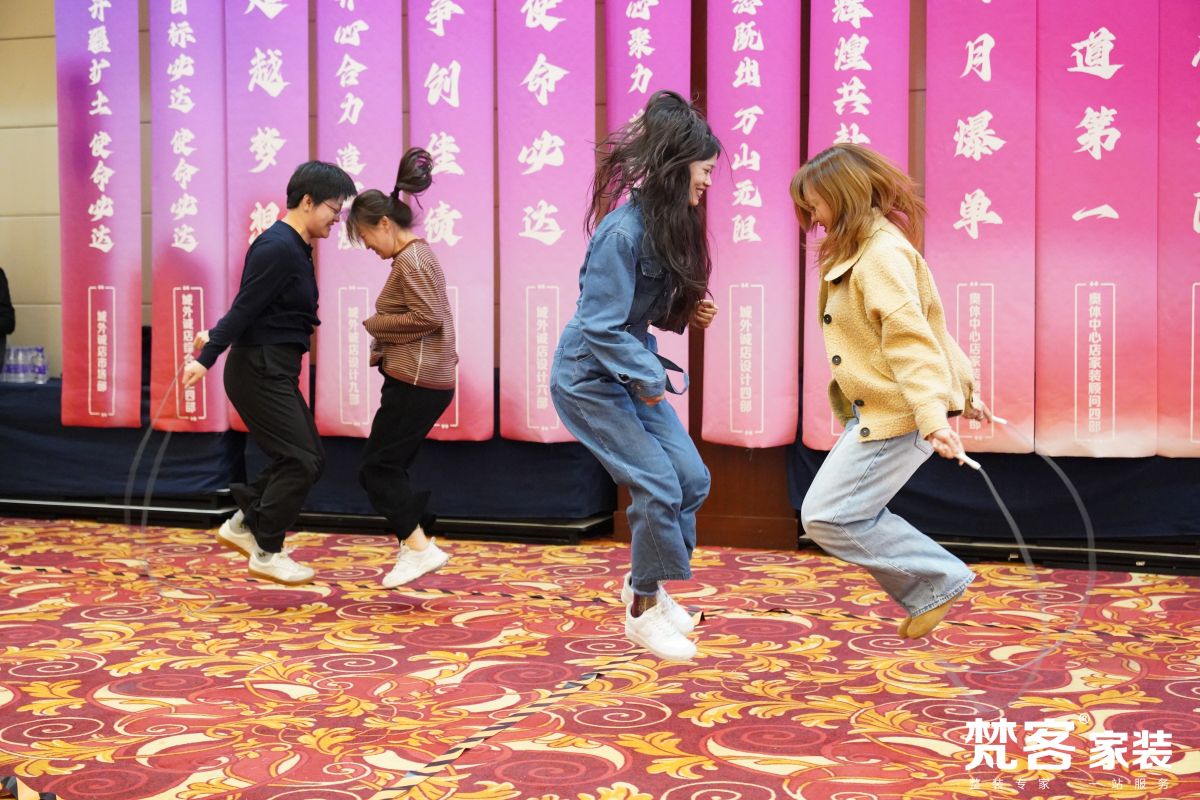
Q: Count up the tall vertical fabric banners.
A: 12